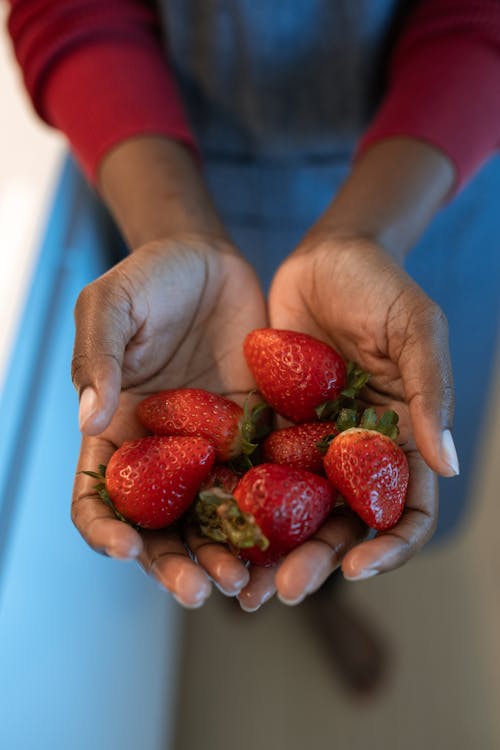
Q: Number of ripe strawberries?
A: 7